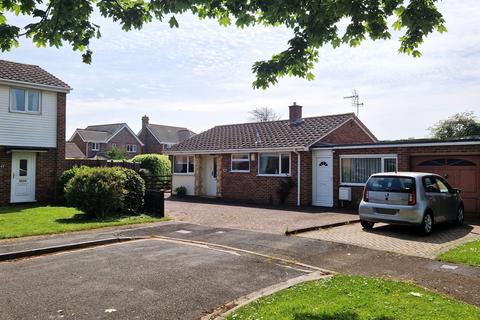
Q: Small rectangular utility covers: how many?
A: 3